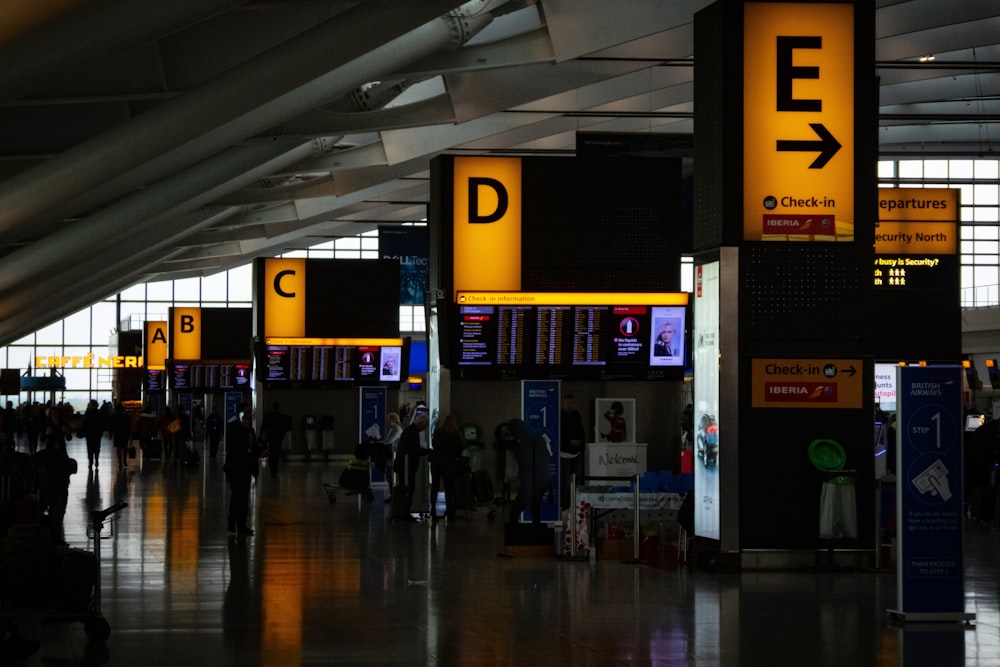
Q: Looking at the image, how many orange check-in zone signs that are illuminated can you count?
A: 5